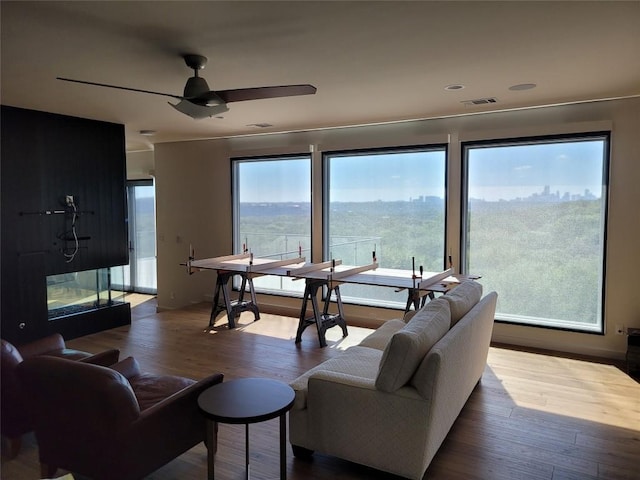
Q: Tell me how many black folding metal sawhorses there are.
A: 3